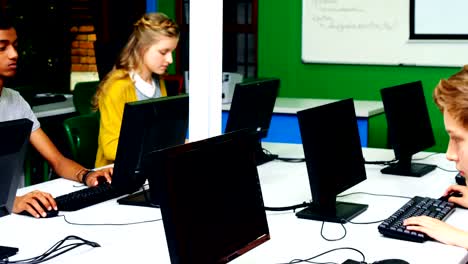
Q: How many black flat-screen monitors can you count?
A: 6